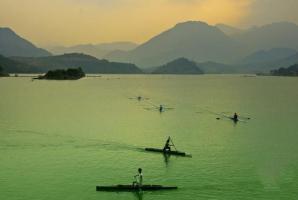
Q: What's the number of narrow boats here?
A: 5